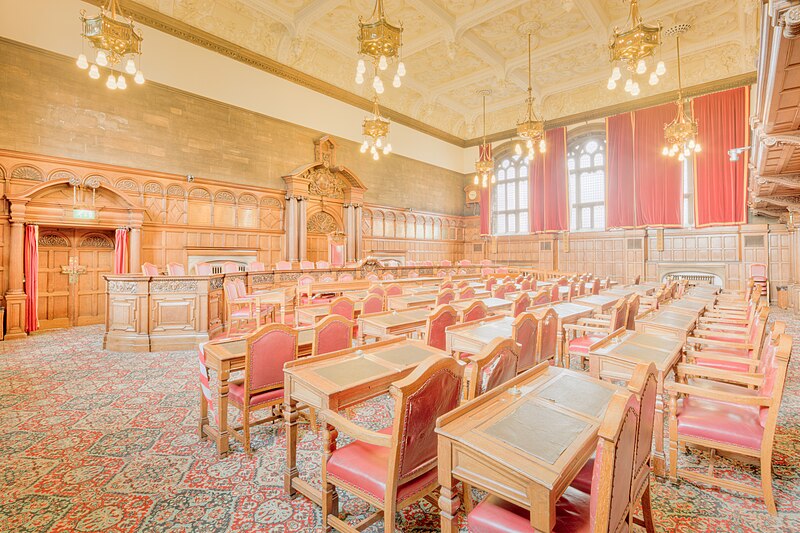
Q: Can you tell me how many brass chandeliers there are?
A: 7